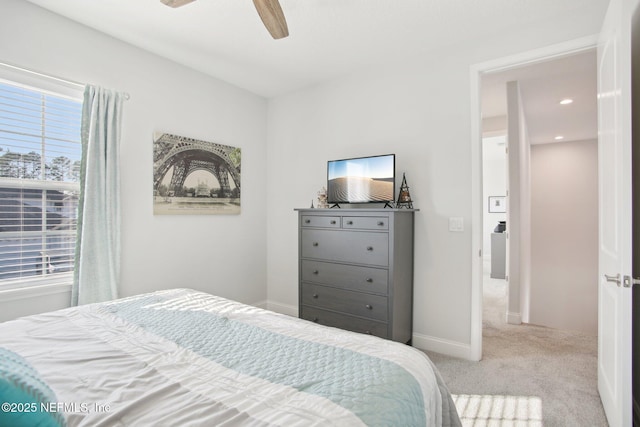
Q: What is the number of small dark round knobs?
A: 12